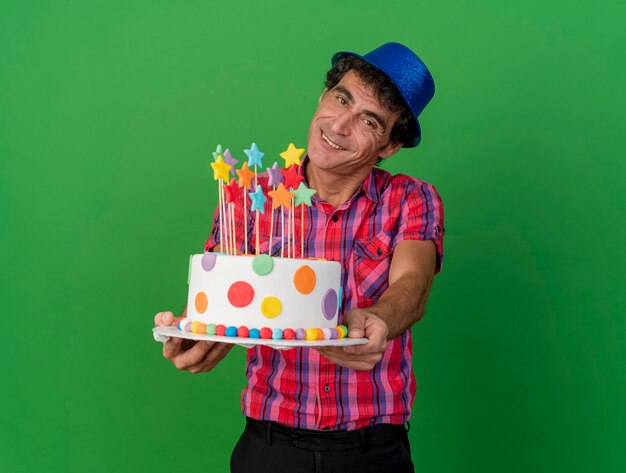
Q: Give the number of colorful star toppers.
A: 12